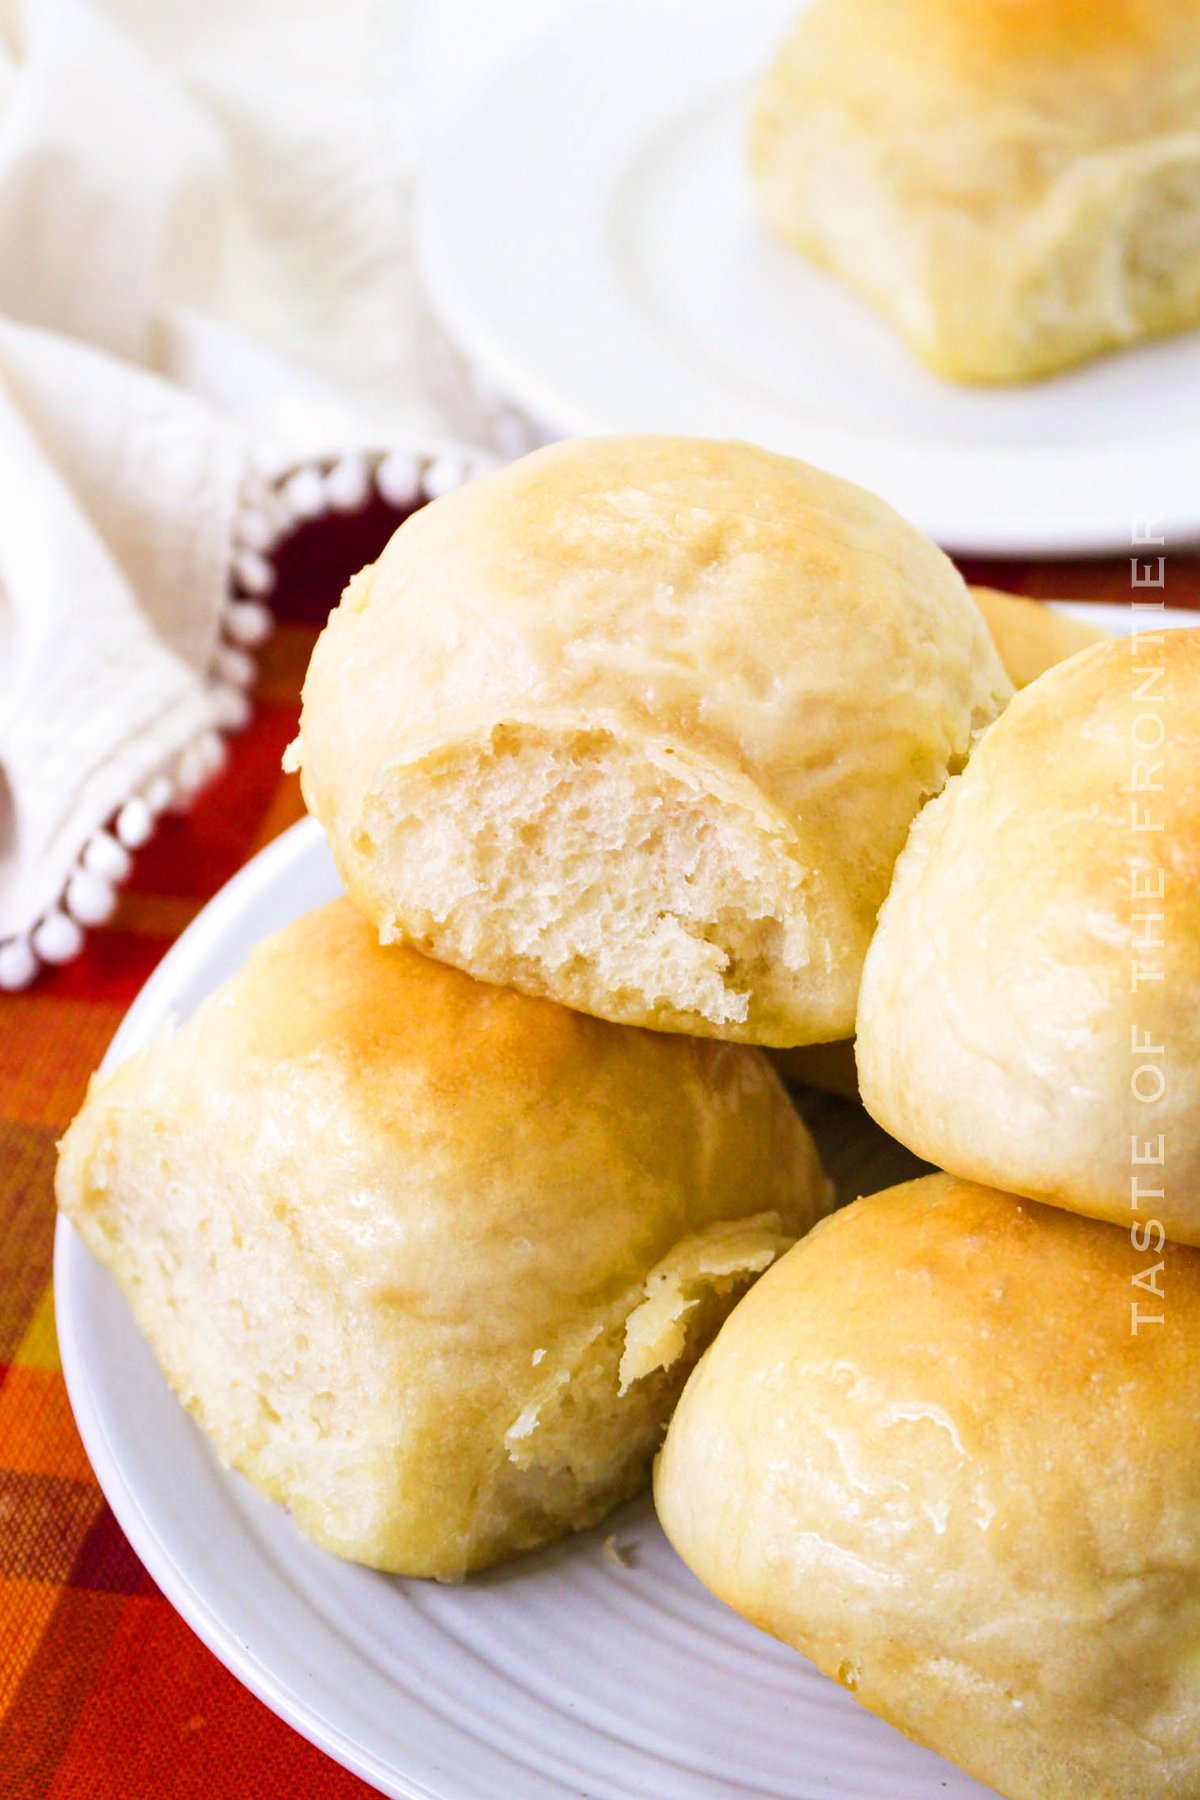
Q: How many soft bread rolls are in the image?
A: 6